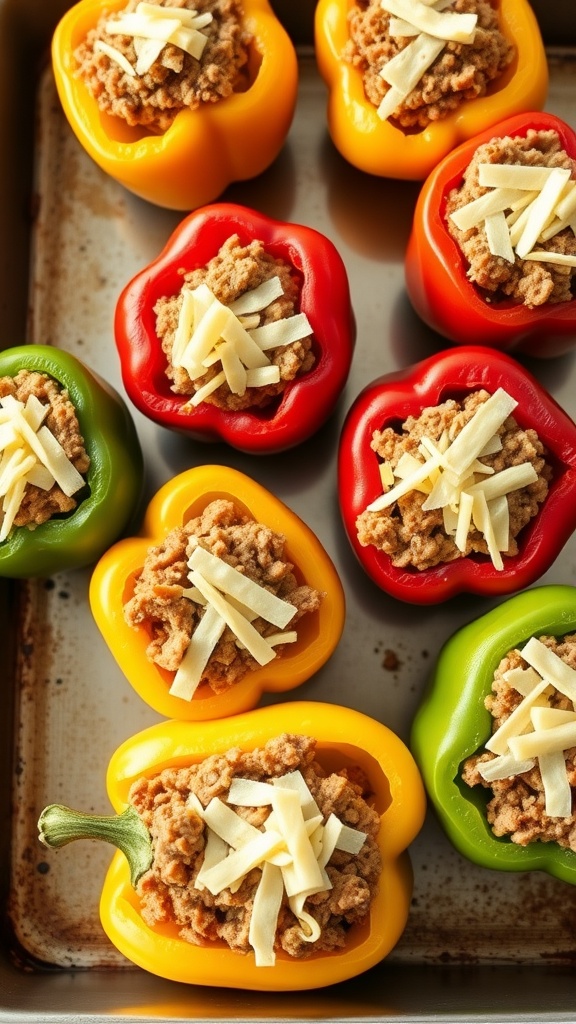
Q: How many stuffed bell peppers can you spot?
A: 9